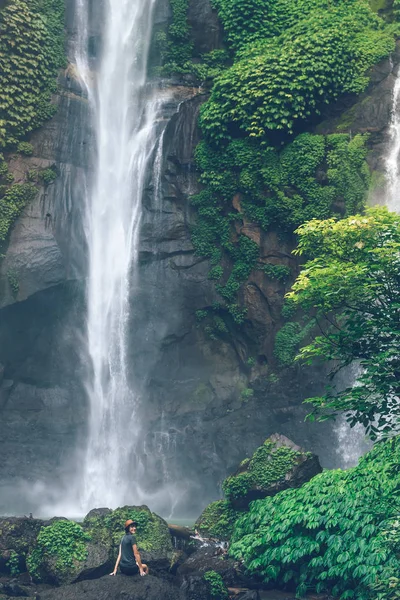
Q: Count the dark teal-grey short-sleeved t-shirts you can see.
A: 1